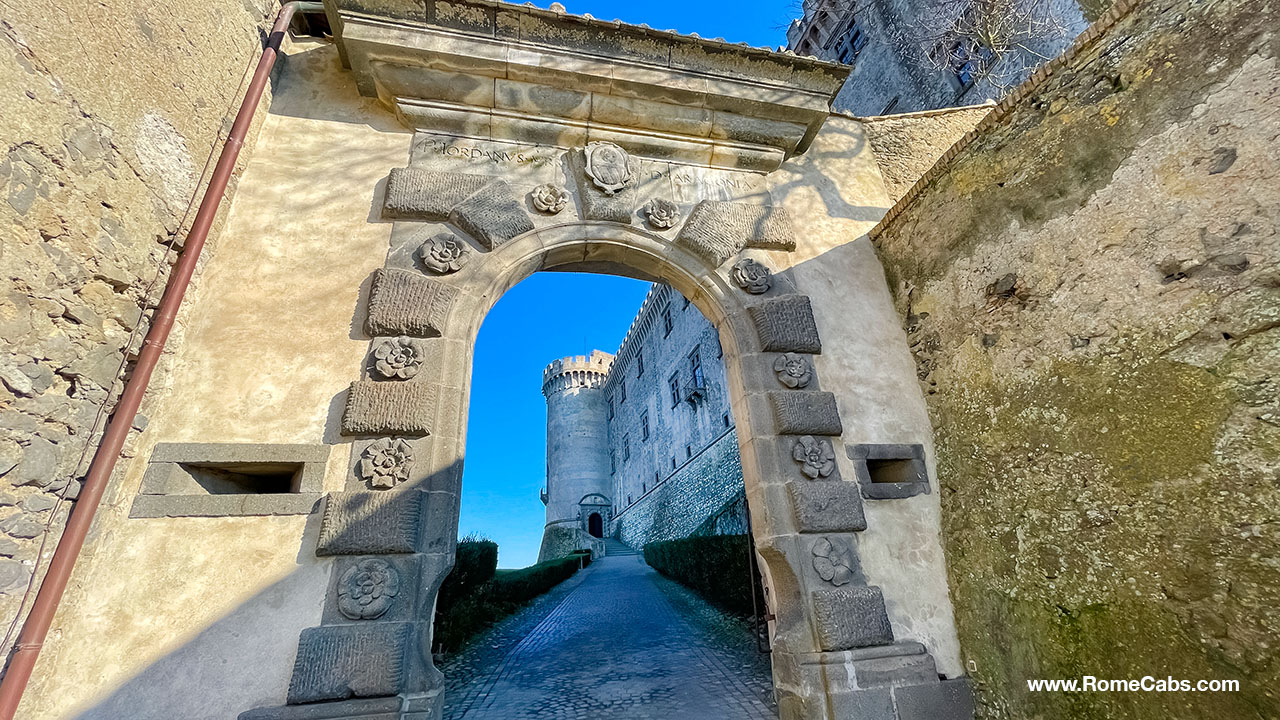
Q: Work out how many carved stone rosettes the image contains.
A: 10